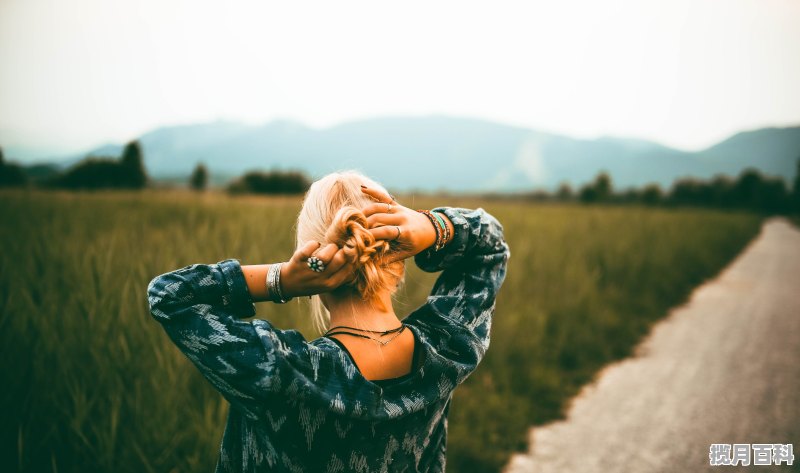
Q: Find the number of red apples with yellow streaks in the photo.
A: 0